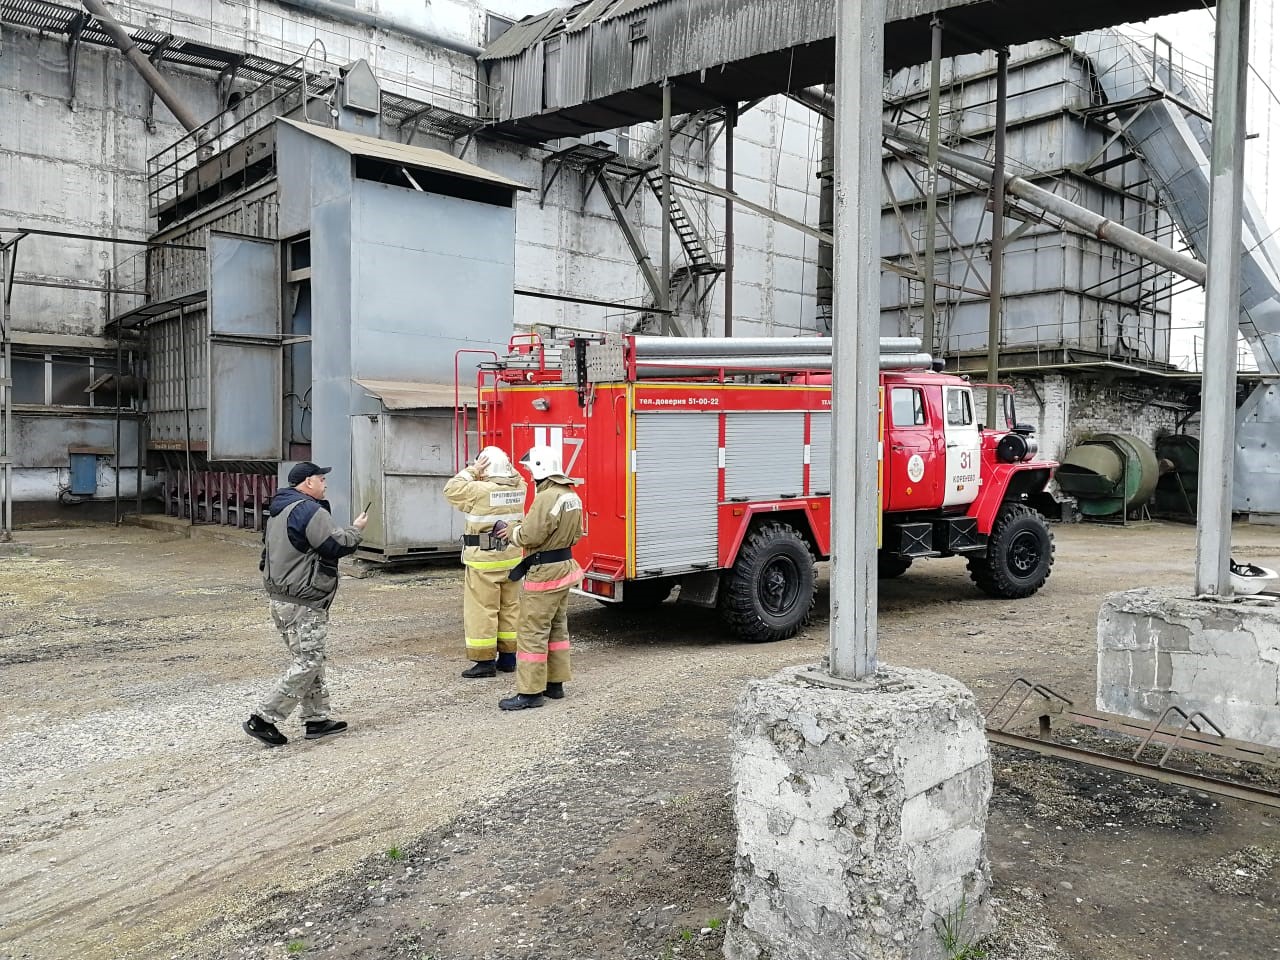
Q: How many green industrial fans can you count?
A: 2